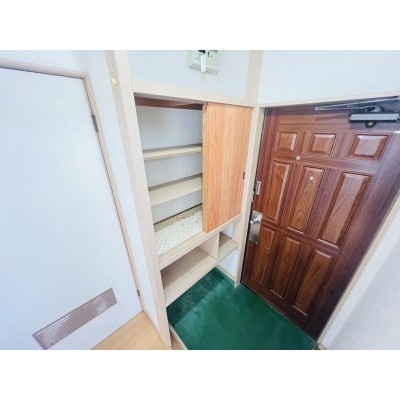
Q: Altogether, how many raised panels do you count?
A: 9